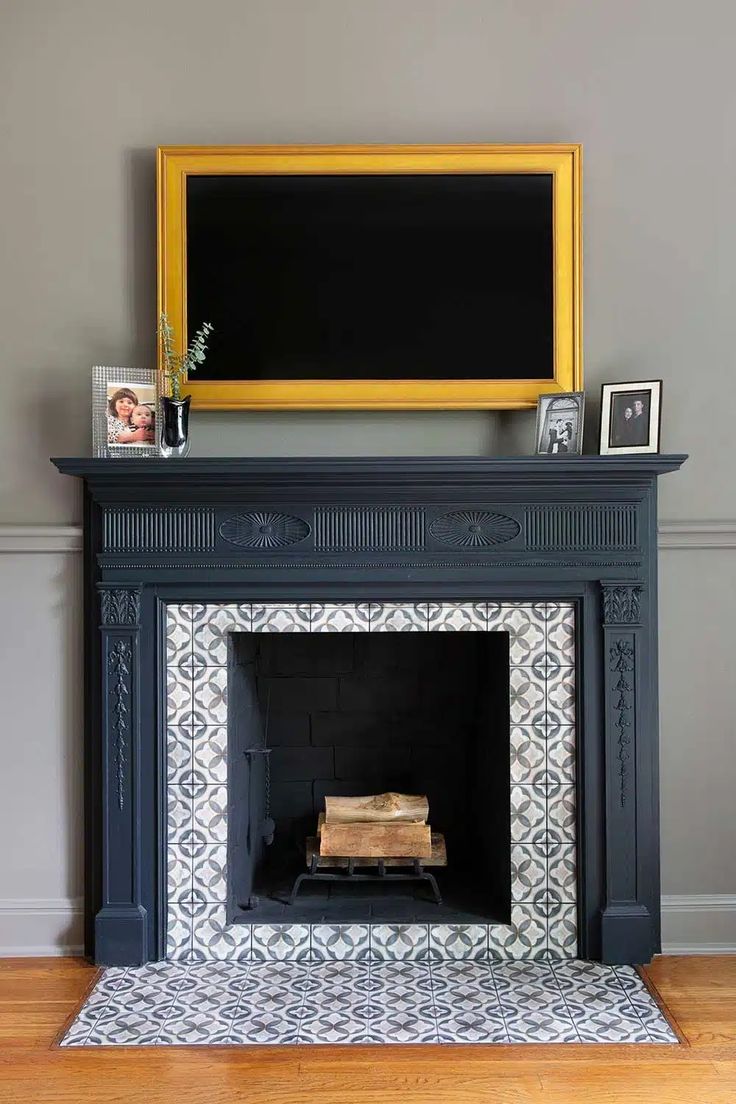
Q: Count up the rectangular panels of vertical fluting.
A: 3